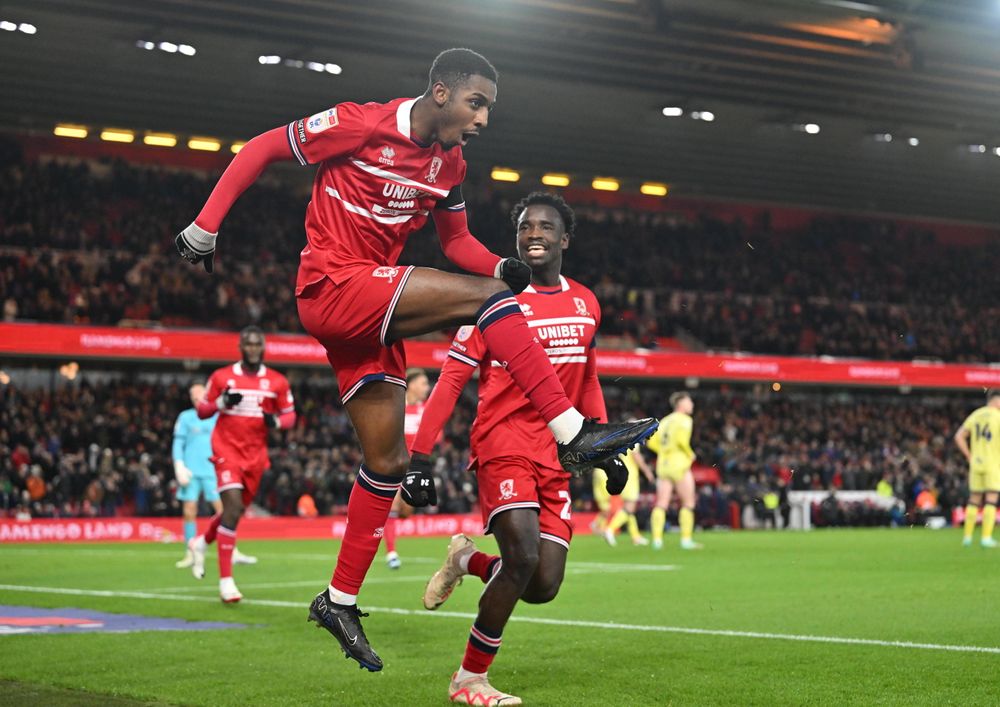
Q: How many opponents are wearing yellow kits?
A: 4